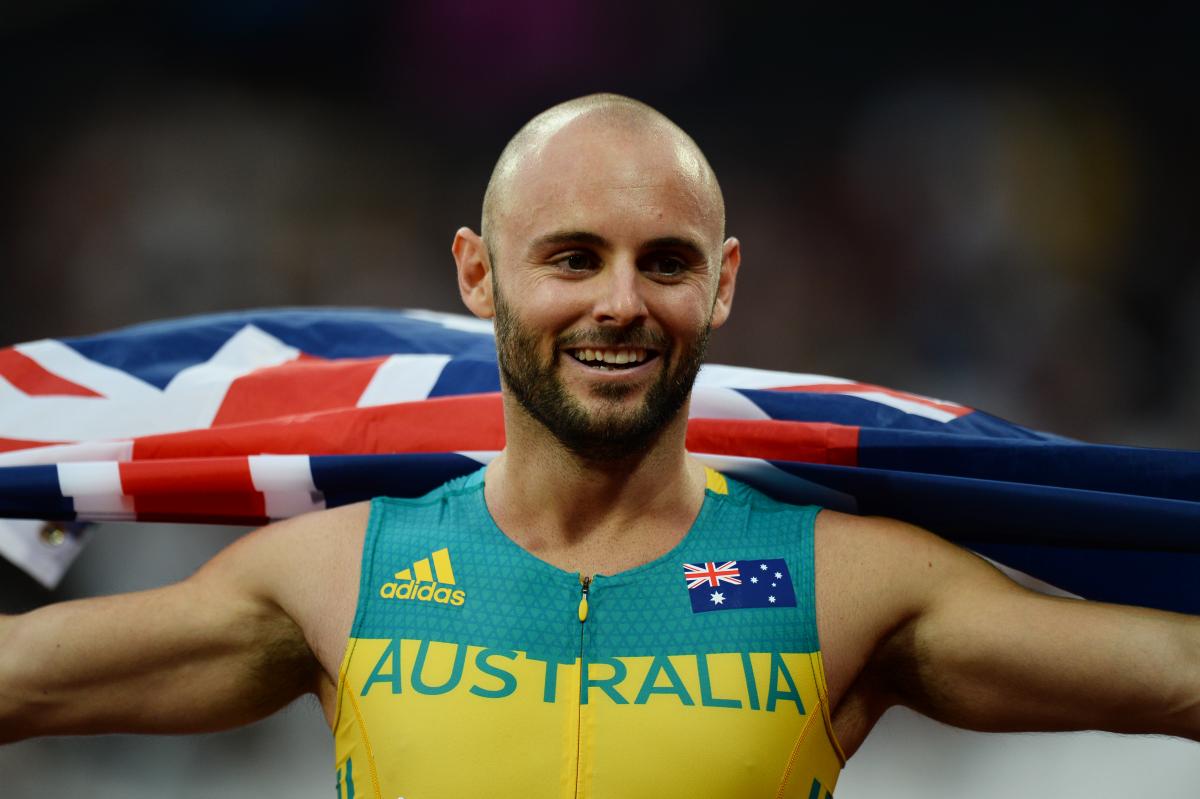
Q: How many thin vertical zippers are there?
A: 1